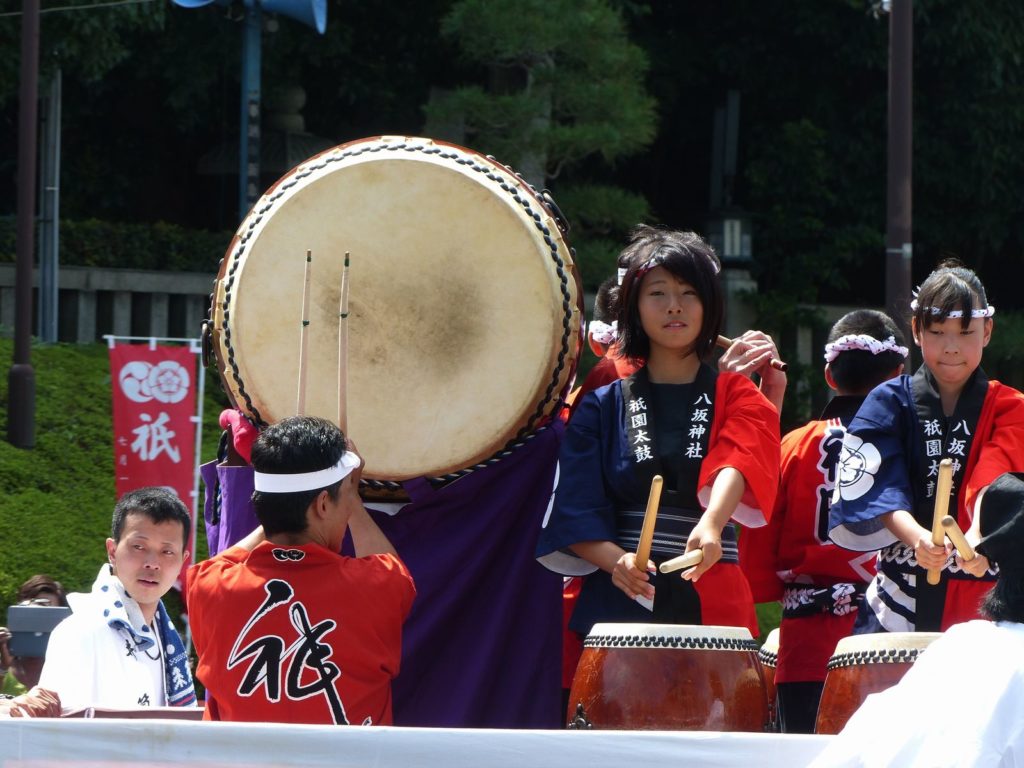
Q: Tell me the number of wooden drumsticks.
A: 6